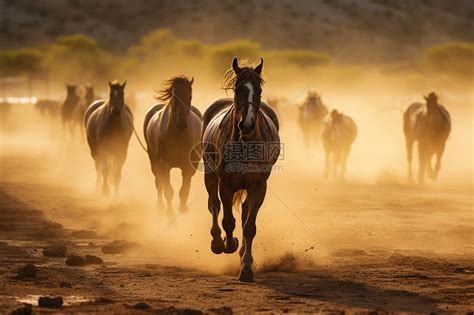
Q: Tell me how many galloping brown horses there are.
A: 8